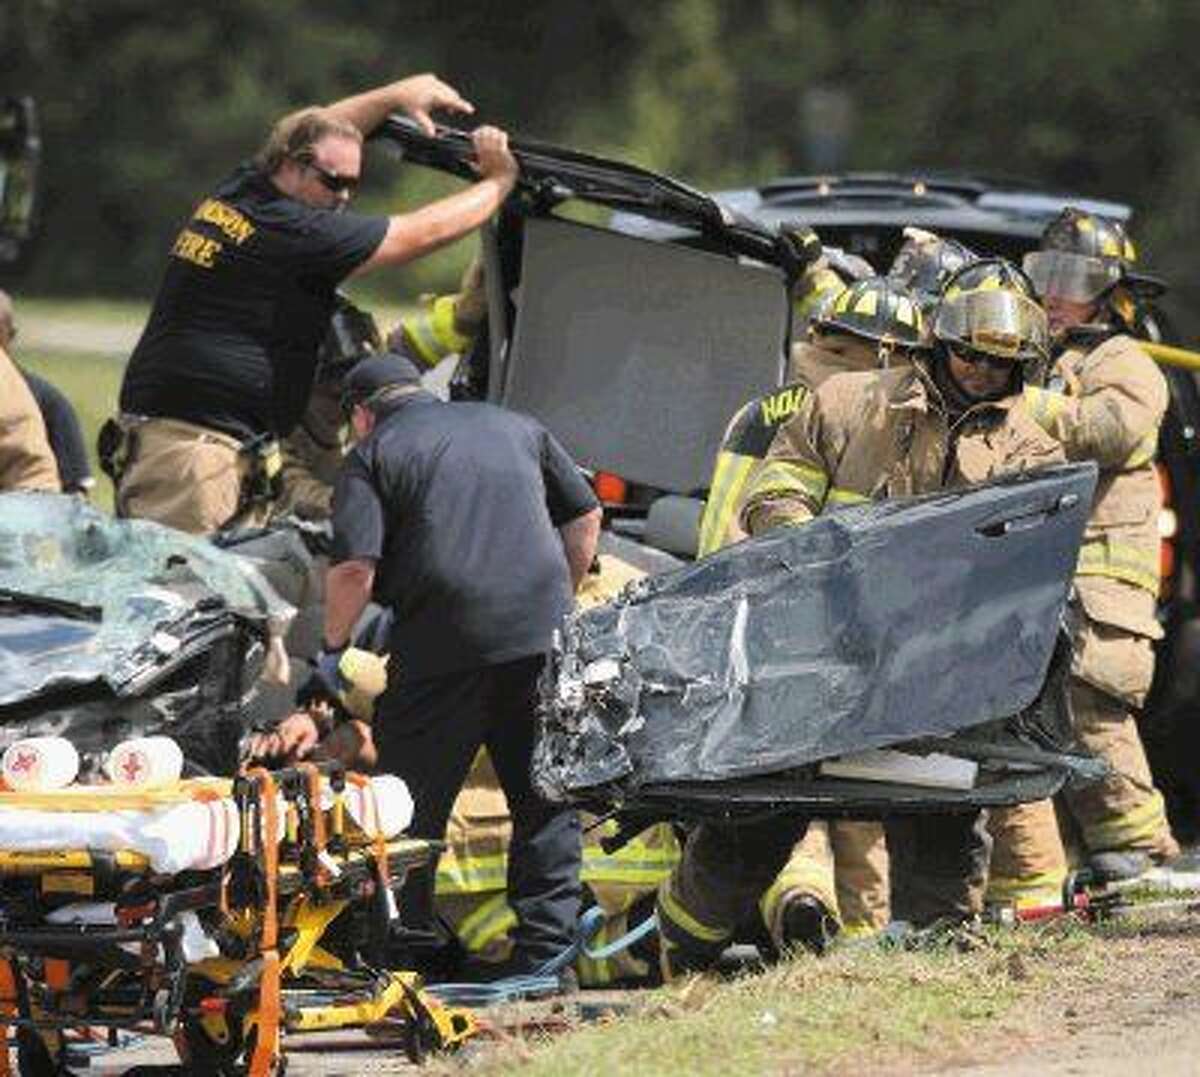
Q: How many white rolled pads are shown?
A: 2